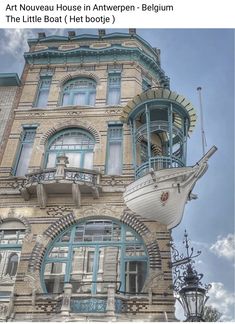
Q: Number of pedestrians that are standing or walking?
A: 0